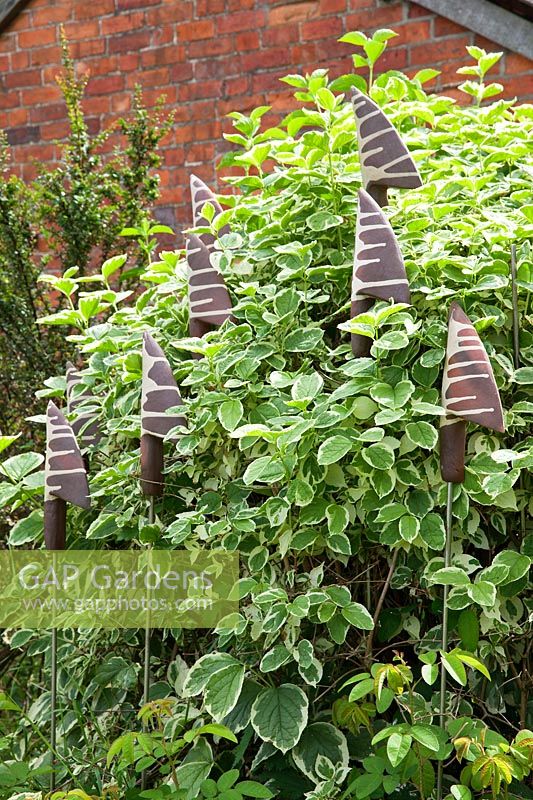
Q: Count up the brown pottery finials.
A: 8